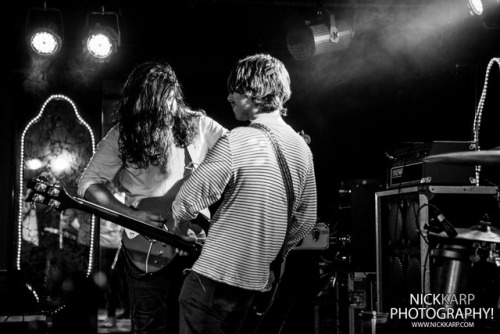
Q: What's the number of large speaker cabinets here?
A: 1